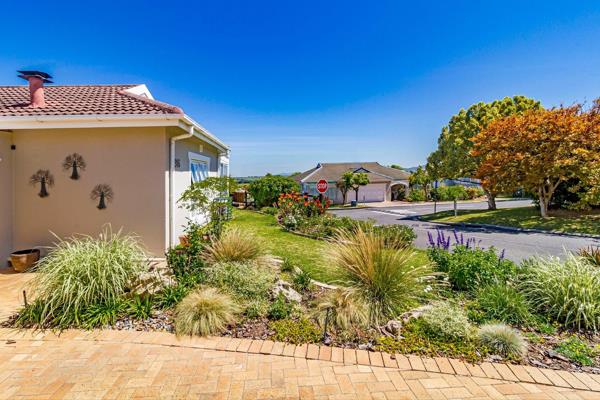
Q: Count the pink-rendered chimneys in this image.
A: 1